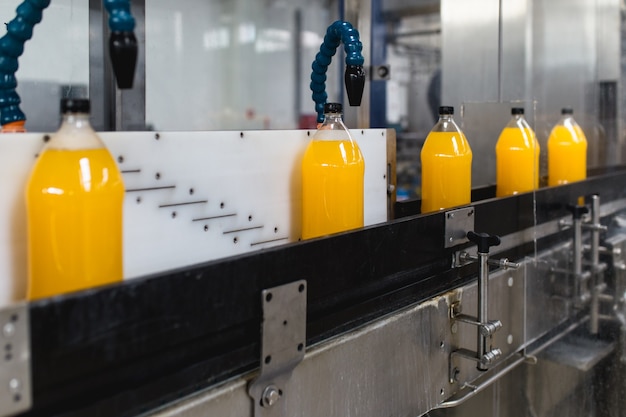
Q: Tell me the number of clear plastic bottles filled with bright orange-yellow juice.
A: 5